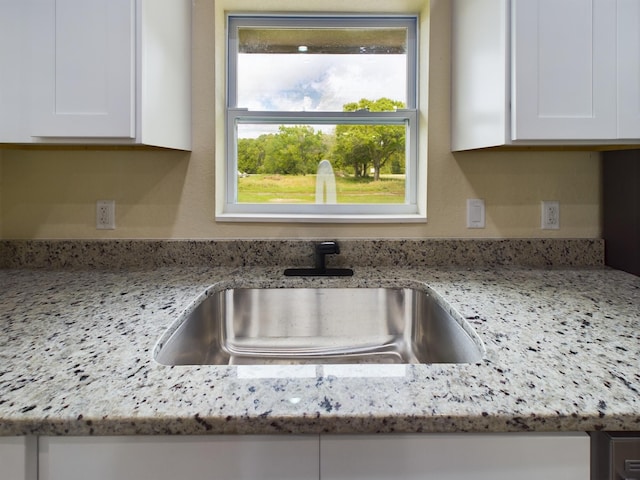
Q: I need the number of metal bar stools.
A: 0